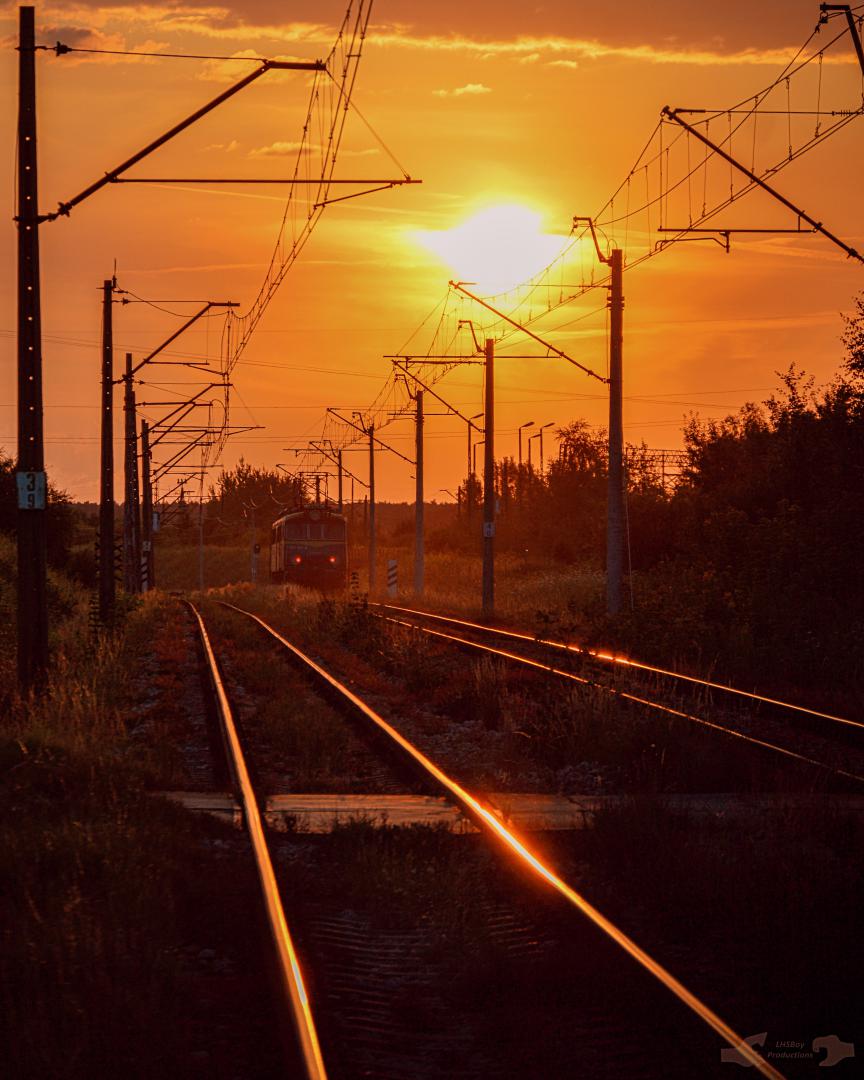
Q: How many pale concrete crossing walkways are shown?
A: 1